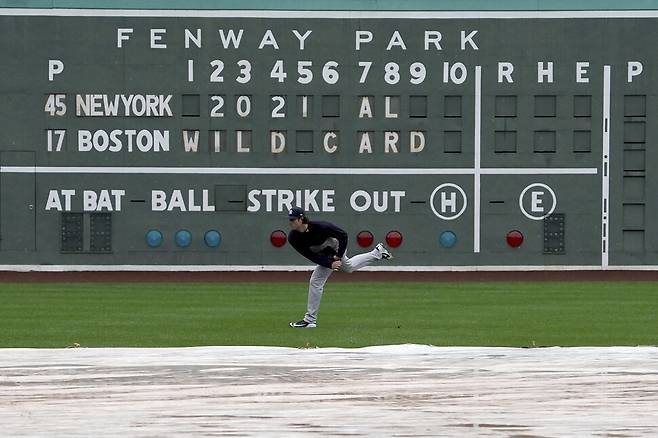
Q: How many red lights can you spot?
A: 4